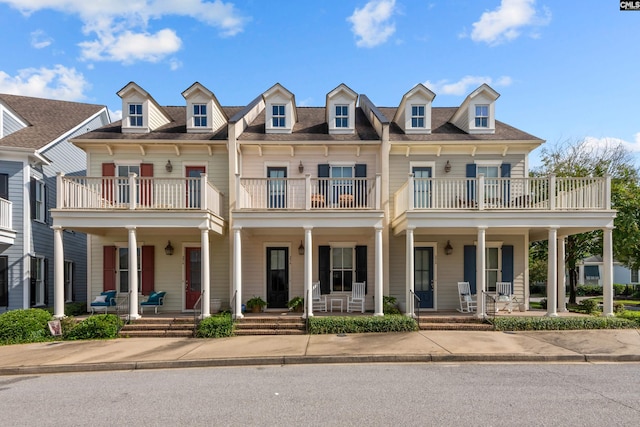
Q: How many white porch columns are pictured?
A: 11